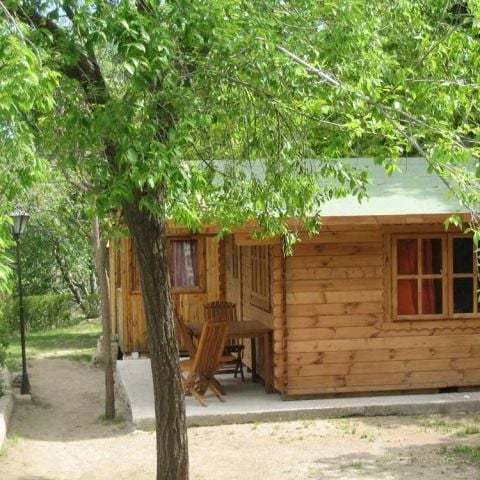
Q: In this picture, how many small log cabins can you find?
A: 1